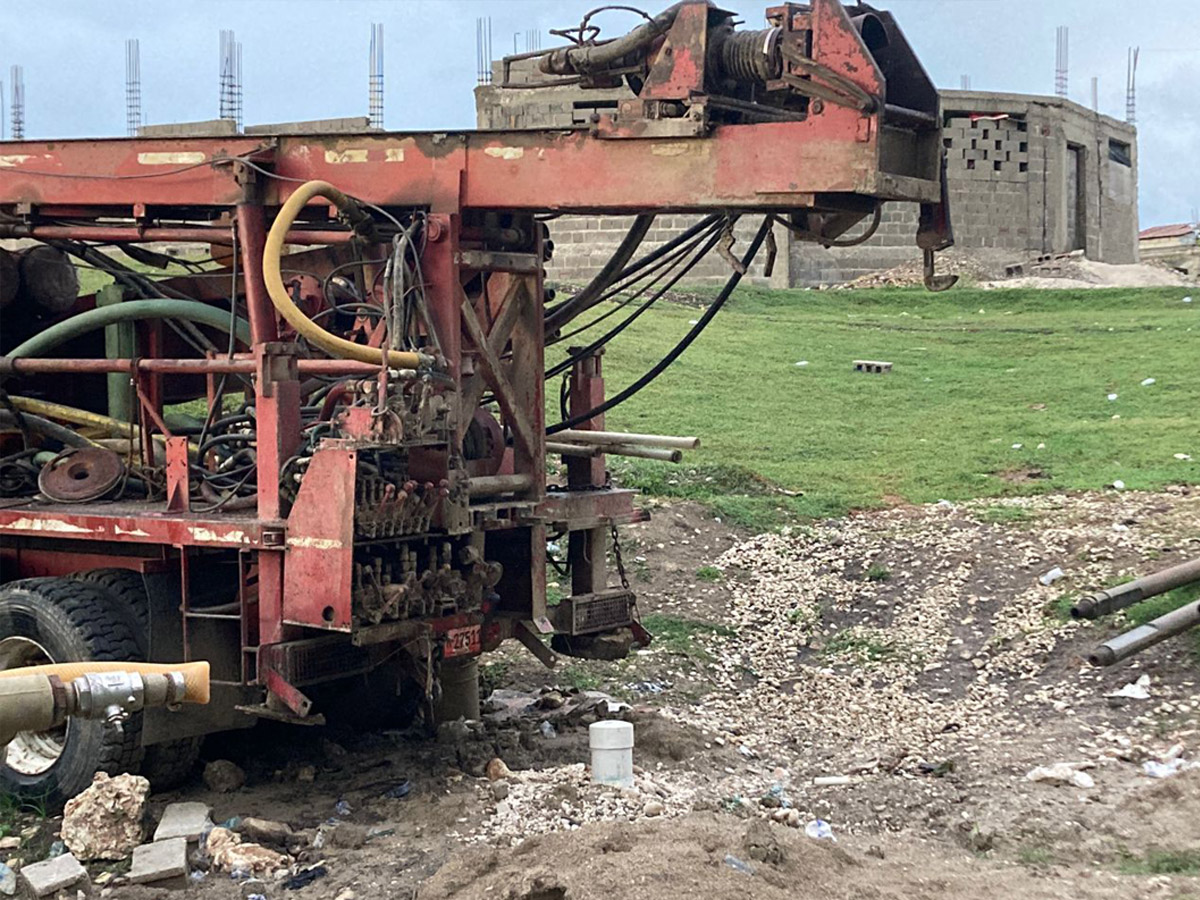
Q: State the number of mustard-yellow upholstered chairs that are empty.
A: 0